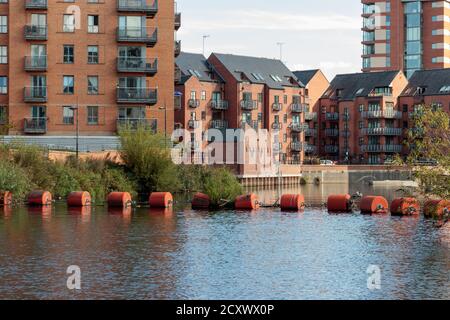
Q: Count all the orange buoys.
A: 12